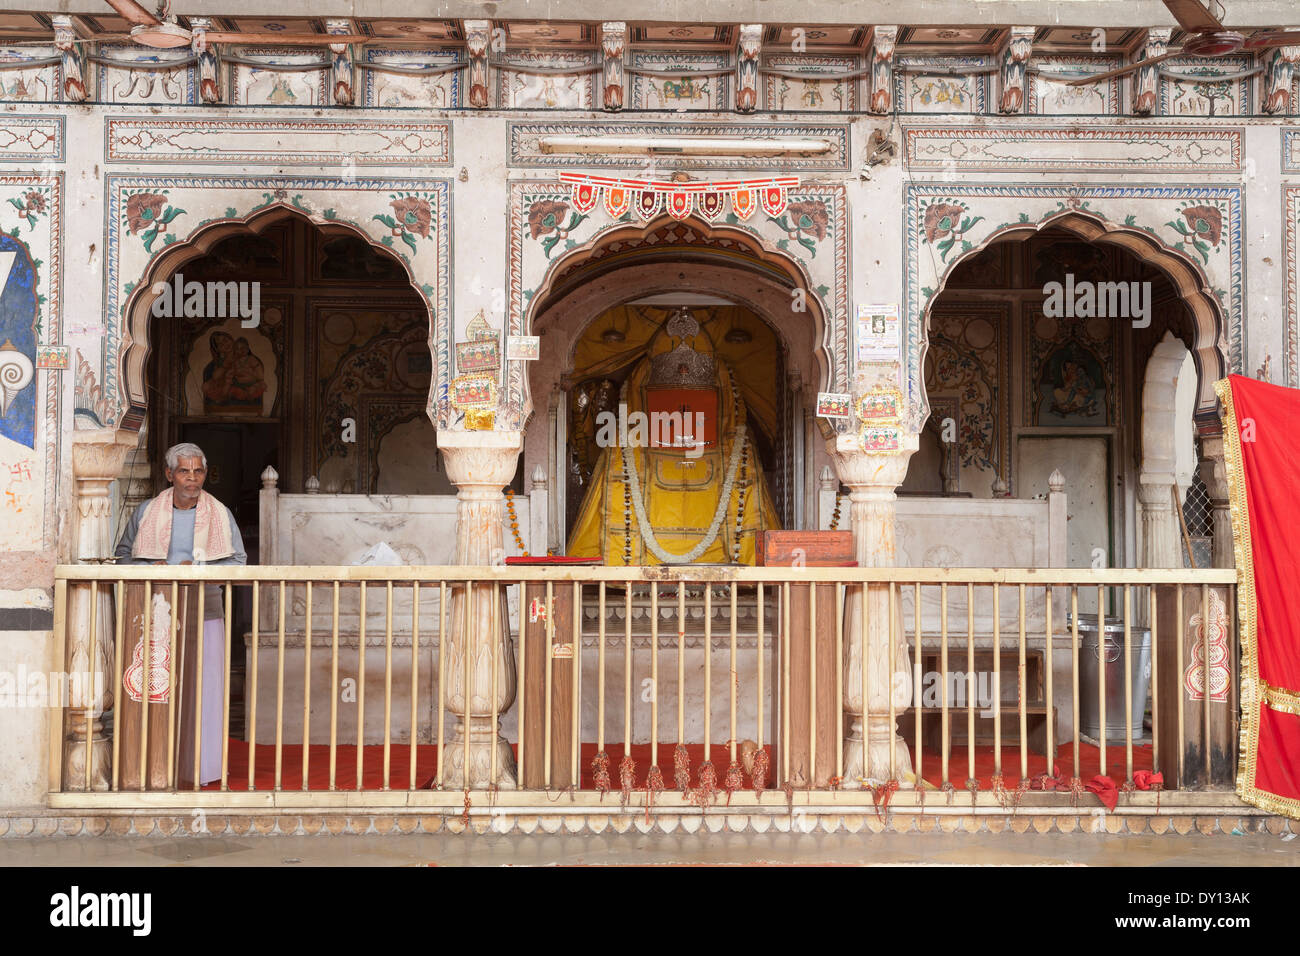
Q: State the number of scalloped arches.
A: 3